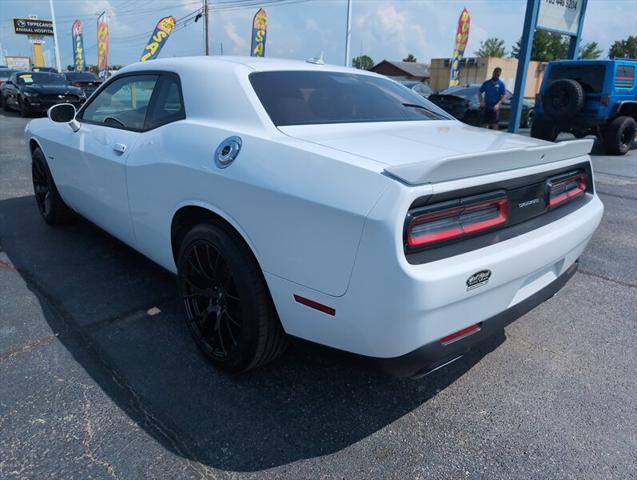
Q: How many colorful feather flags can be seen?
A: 5